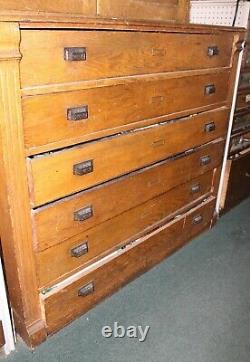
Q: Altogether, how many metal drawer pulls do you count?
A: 12